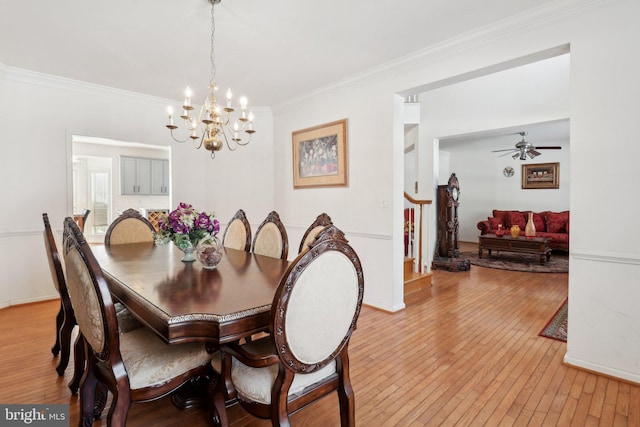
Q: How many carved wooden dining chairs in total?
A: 8